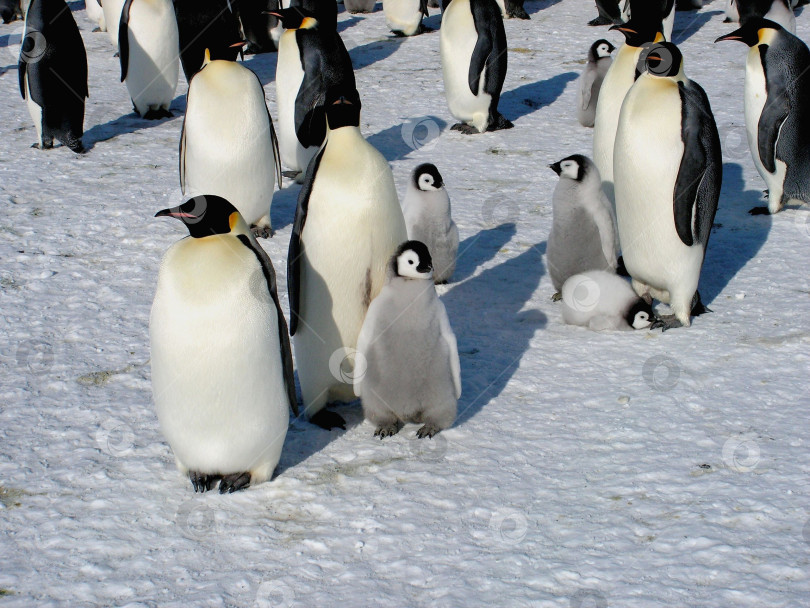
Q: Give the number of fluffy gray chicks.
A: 5